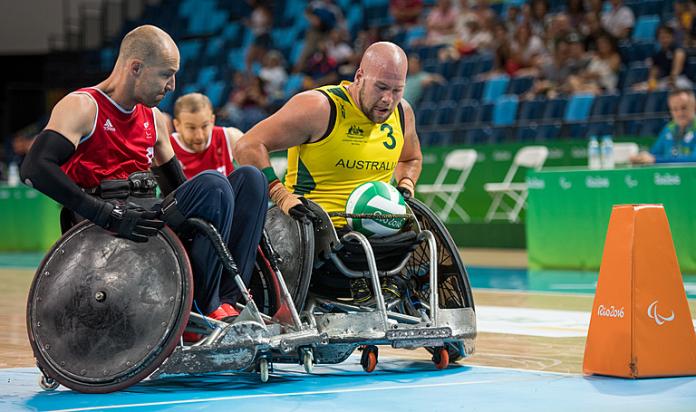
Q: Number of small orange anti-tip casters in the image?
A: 2